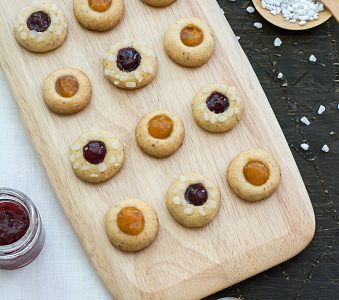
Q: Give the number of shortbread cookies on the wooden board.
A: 12